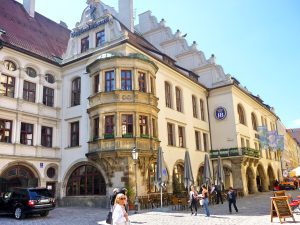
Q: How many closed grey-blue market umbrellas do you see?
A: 4